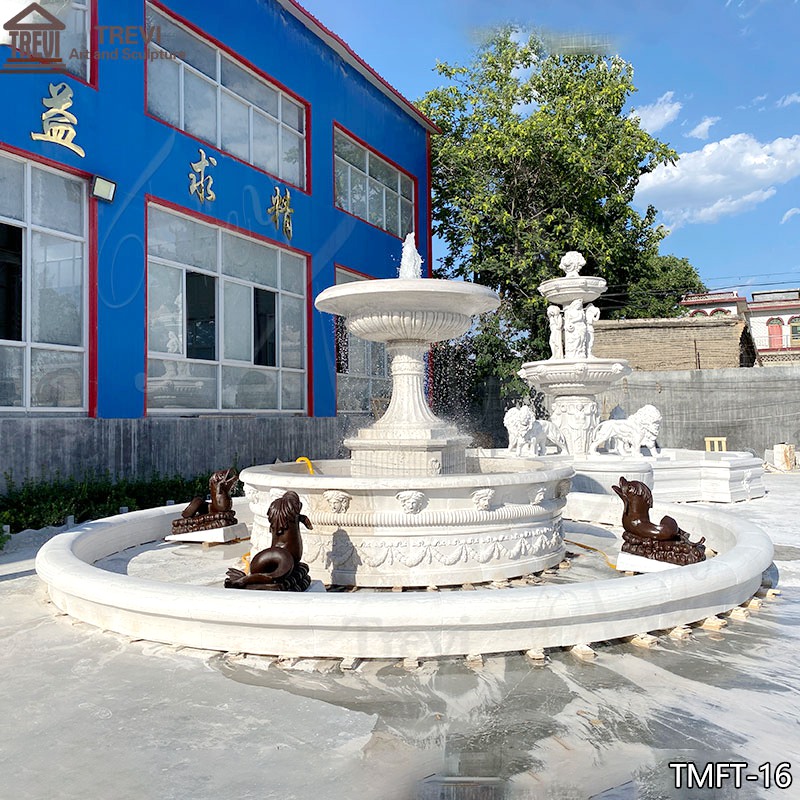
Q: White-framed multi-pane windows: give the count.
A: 6